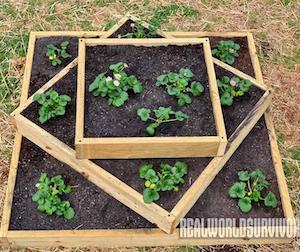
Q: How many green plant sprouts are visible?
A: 11